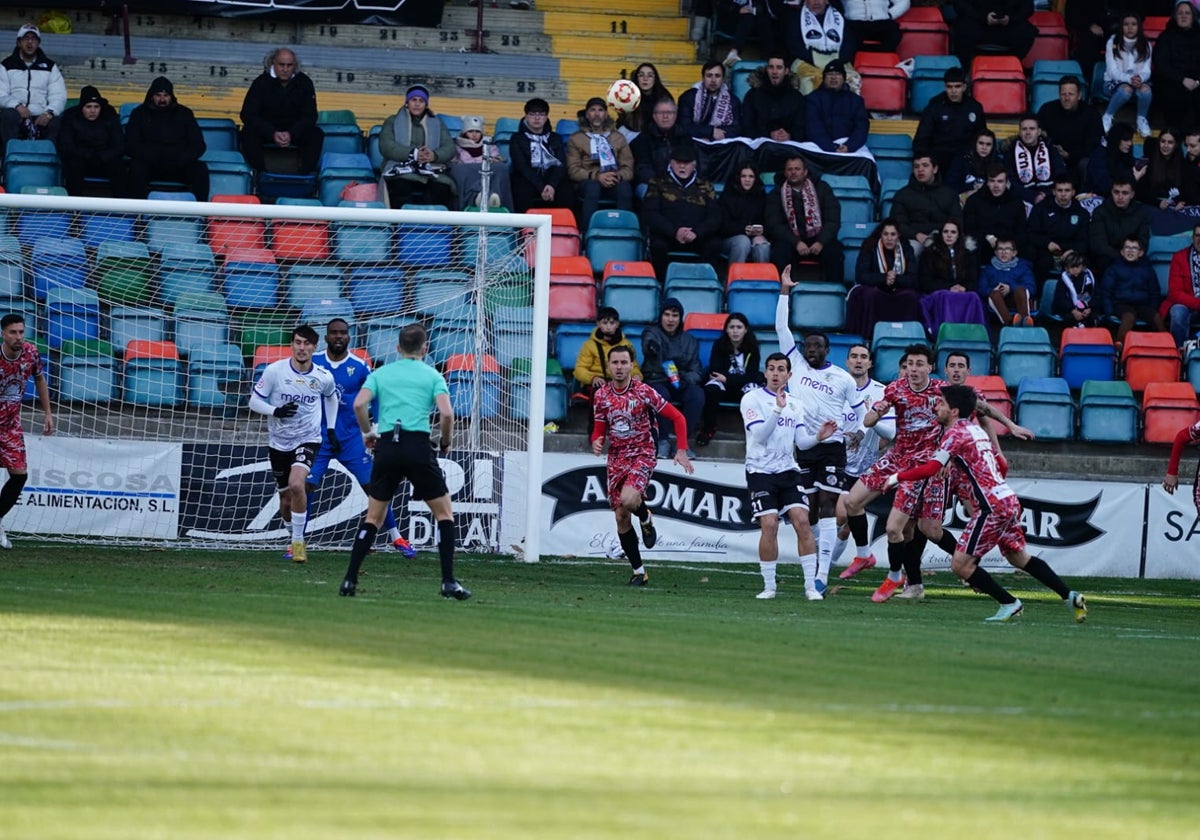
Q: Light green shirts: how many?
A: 1